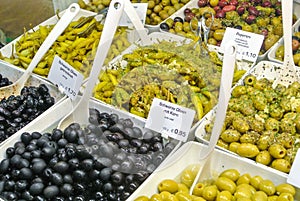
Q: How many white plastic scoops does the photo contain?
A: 5